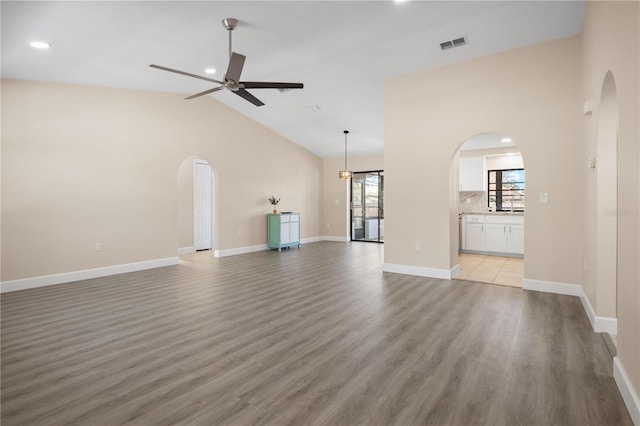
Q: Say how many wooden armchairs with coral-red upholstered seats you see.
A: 0